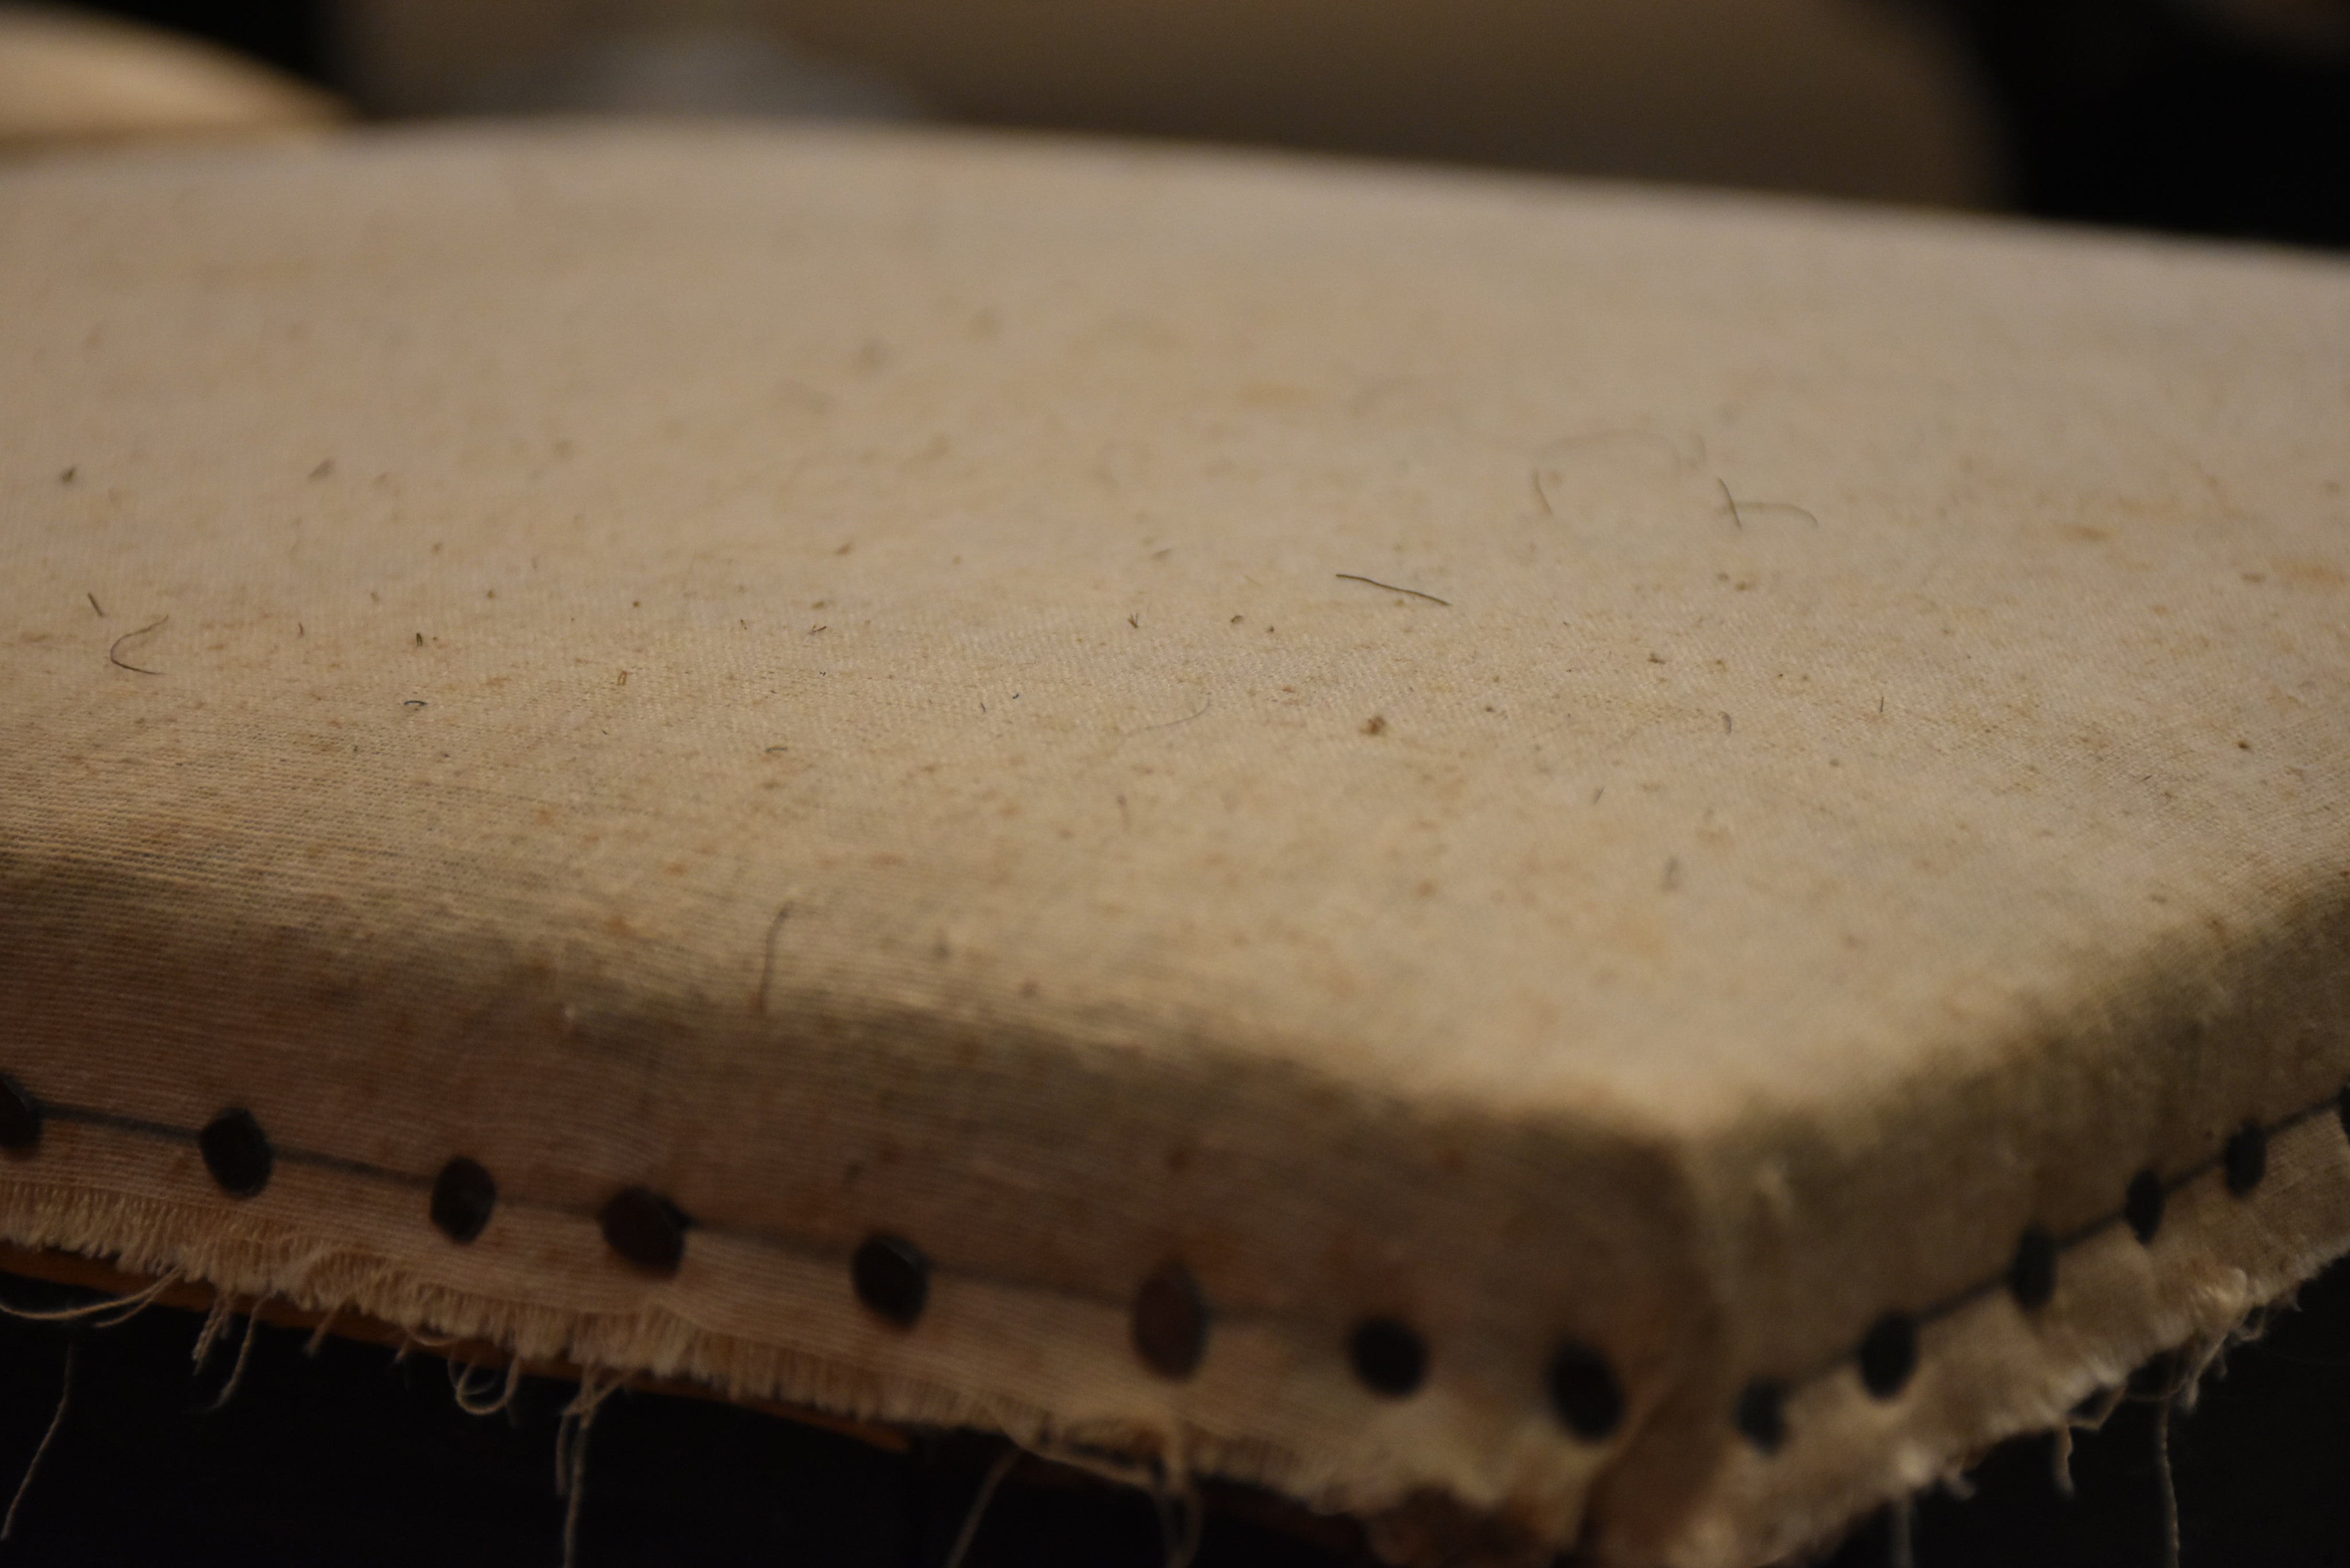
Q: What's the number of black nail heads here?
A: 14